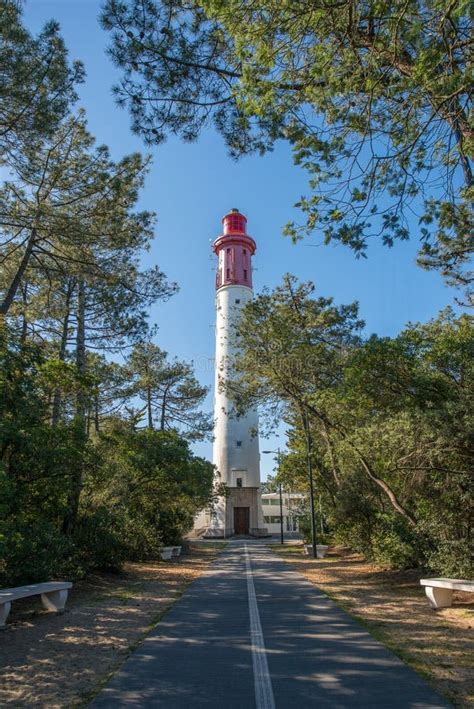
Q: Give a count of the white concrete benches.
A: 4